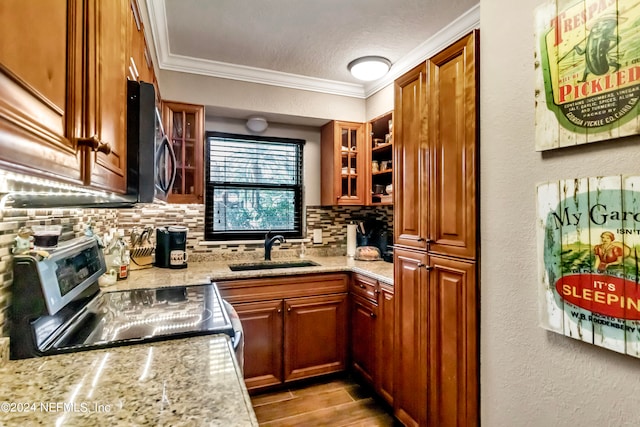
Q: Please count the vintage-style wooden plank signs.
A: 2